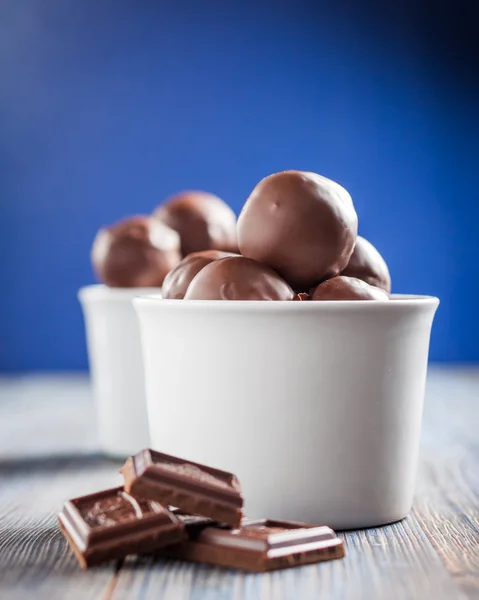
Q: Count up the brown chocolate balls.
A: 7